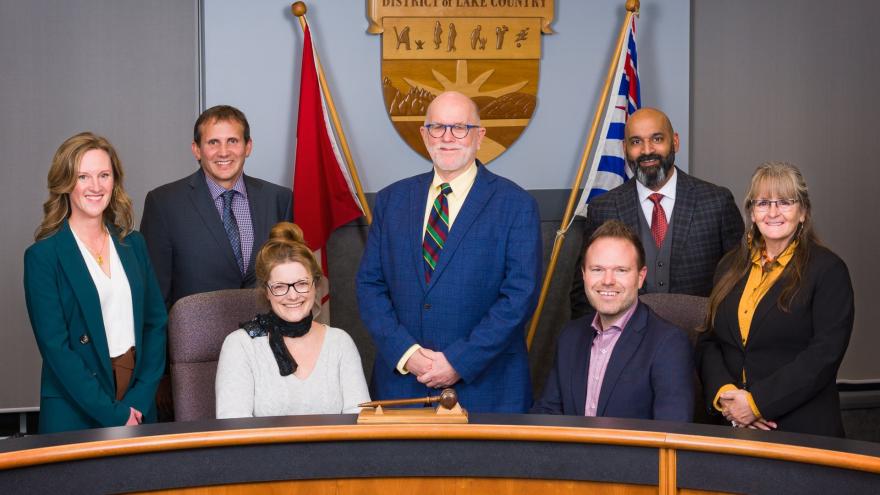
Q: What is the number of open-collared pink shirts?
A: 1